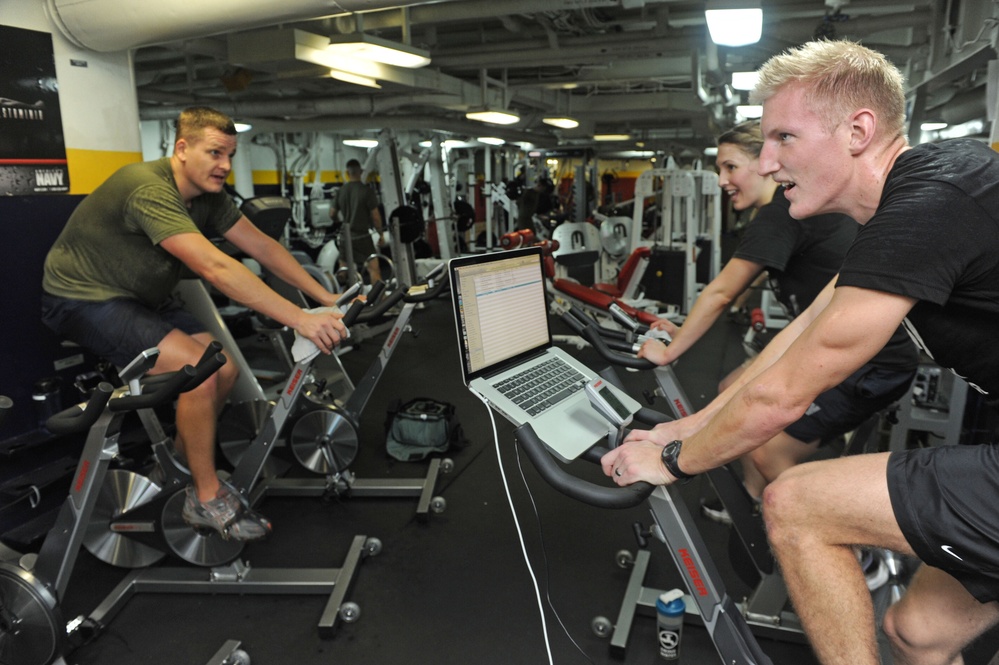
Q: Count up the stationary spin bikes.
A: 5